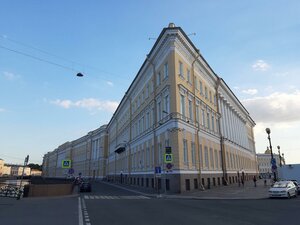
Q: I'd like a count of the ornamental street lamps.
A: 3